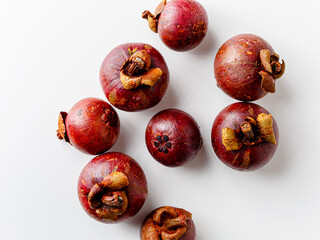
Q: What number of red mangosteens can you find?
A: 8